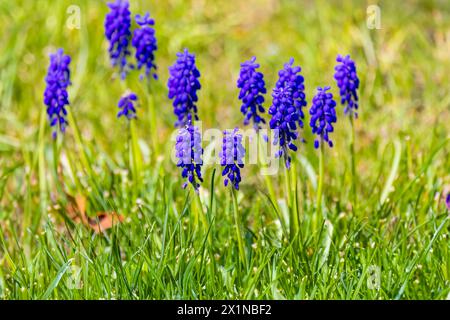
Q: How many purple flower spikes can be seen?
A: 12